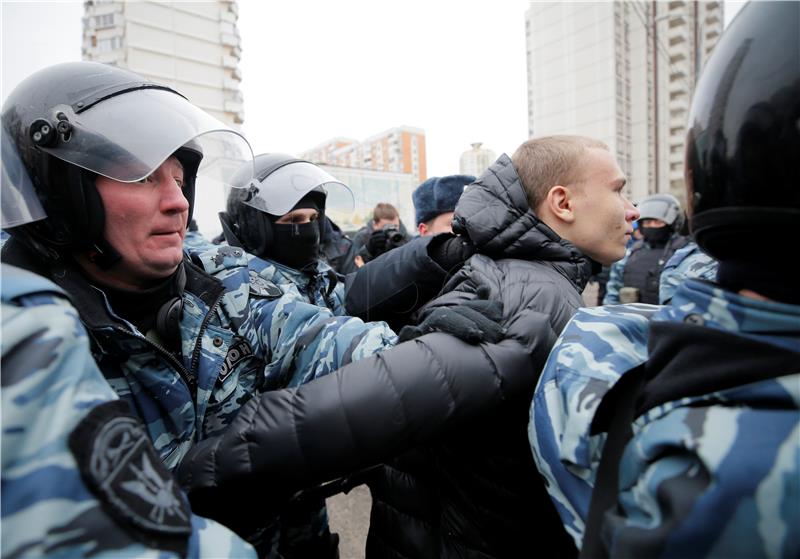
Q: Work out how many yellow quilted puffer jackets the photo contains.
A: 0